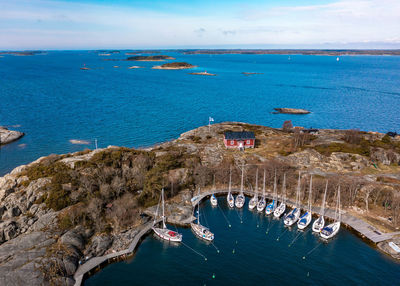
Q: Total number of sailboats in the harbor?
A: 13